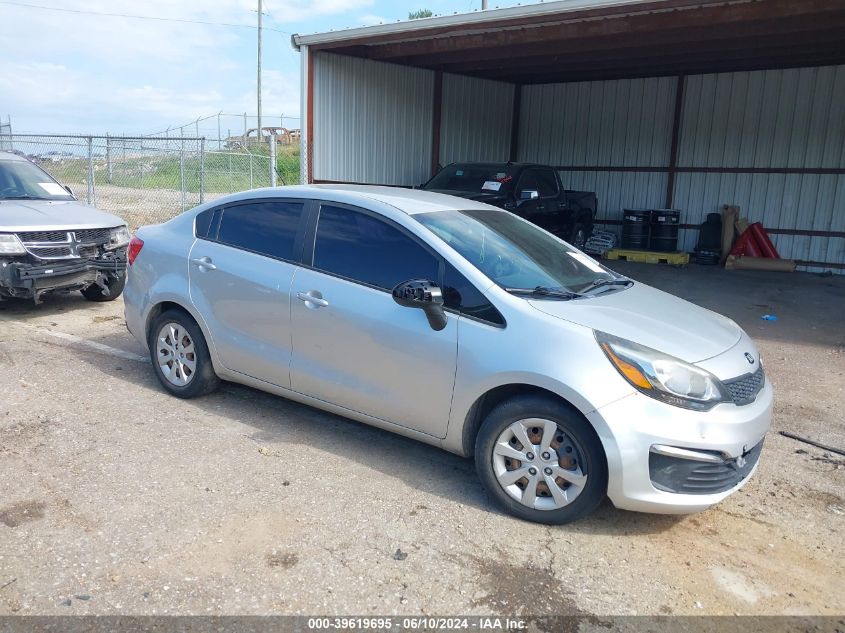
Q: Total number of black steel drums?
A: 2